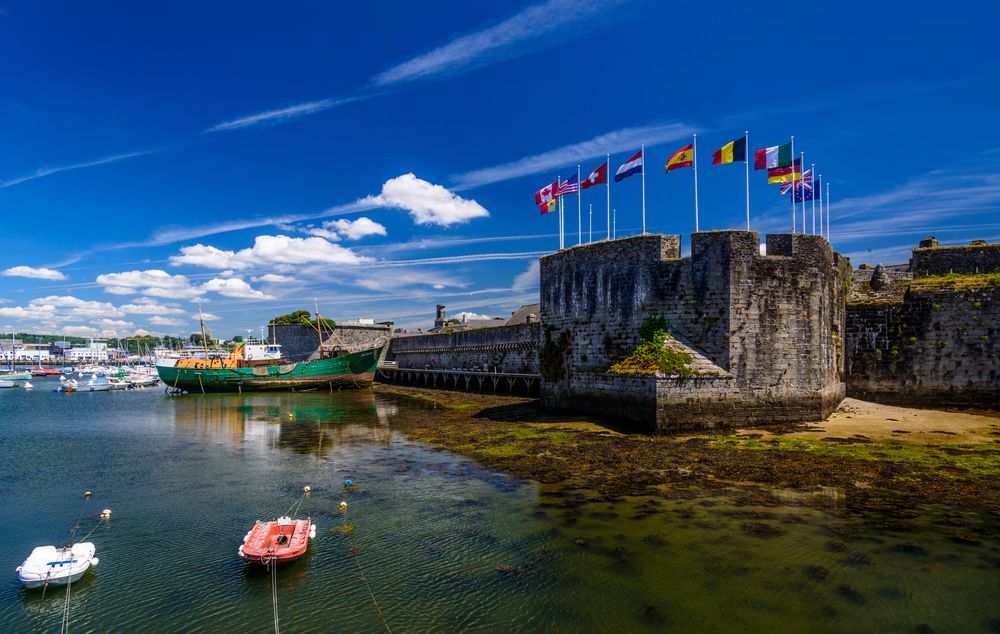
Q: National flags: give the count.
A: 10